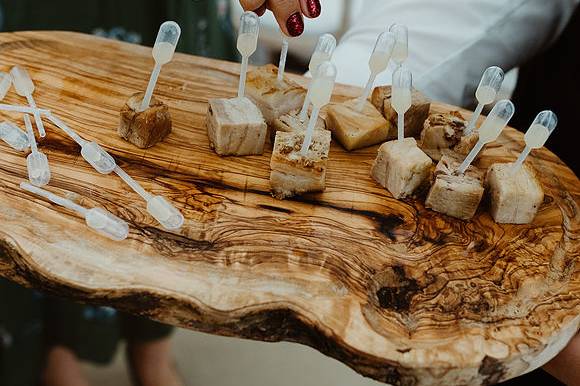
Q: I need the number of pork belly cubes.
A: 11